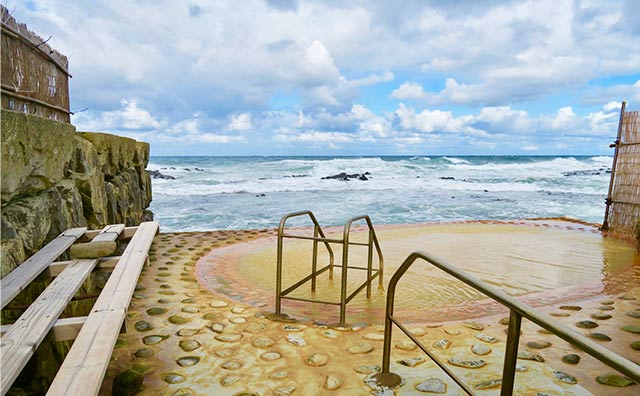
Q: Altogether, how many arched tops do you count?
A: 3